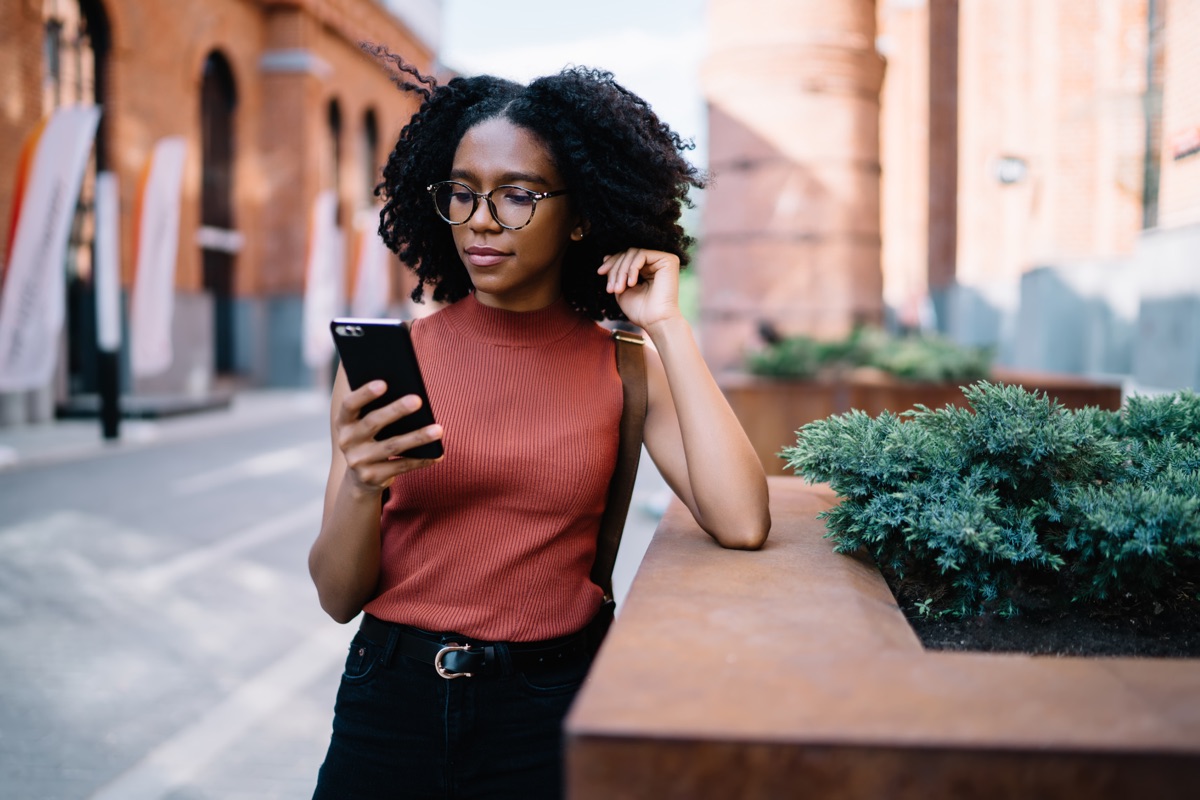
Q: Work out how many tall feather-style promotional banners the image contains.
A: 4